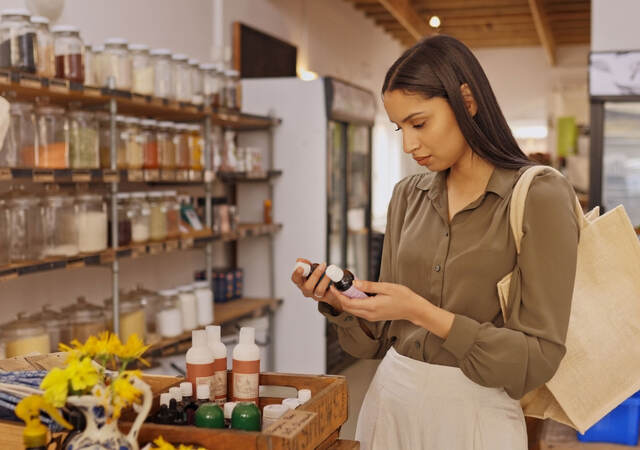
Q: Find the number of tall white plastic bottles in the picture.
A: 3